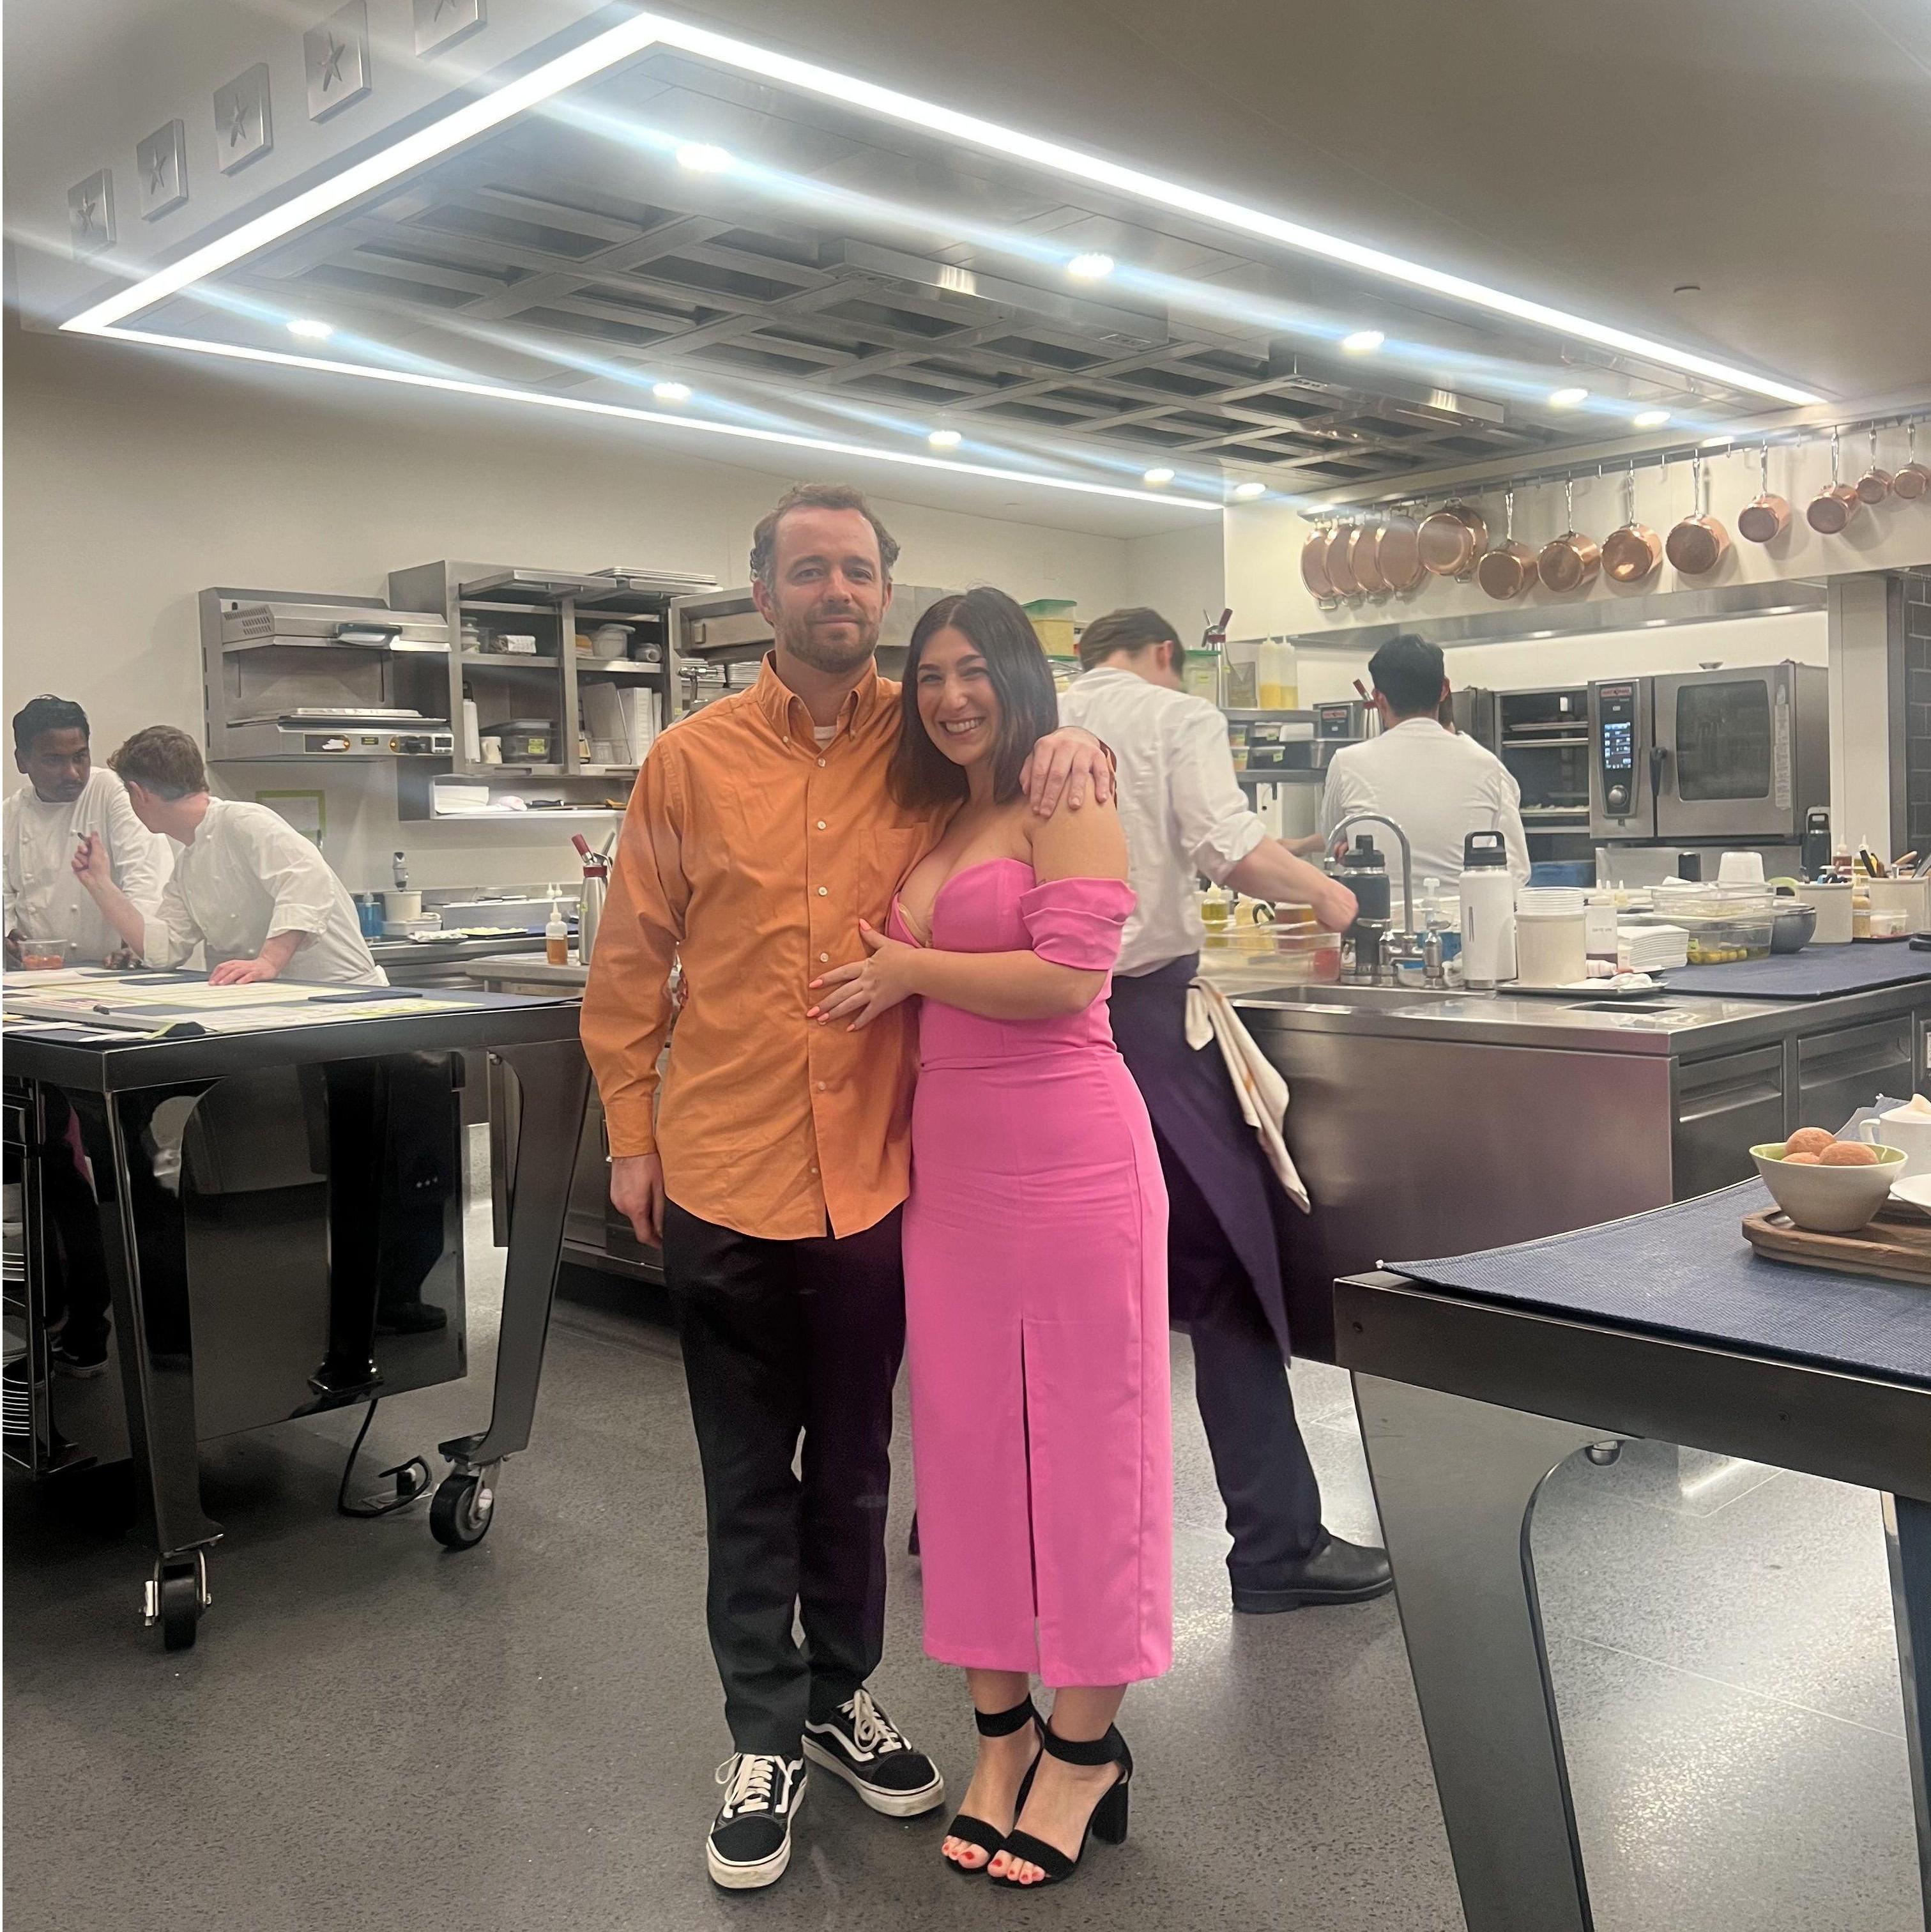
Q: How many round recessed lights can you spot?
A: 10